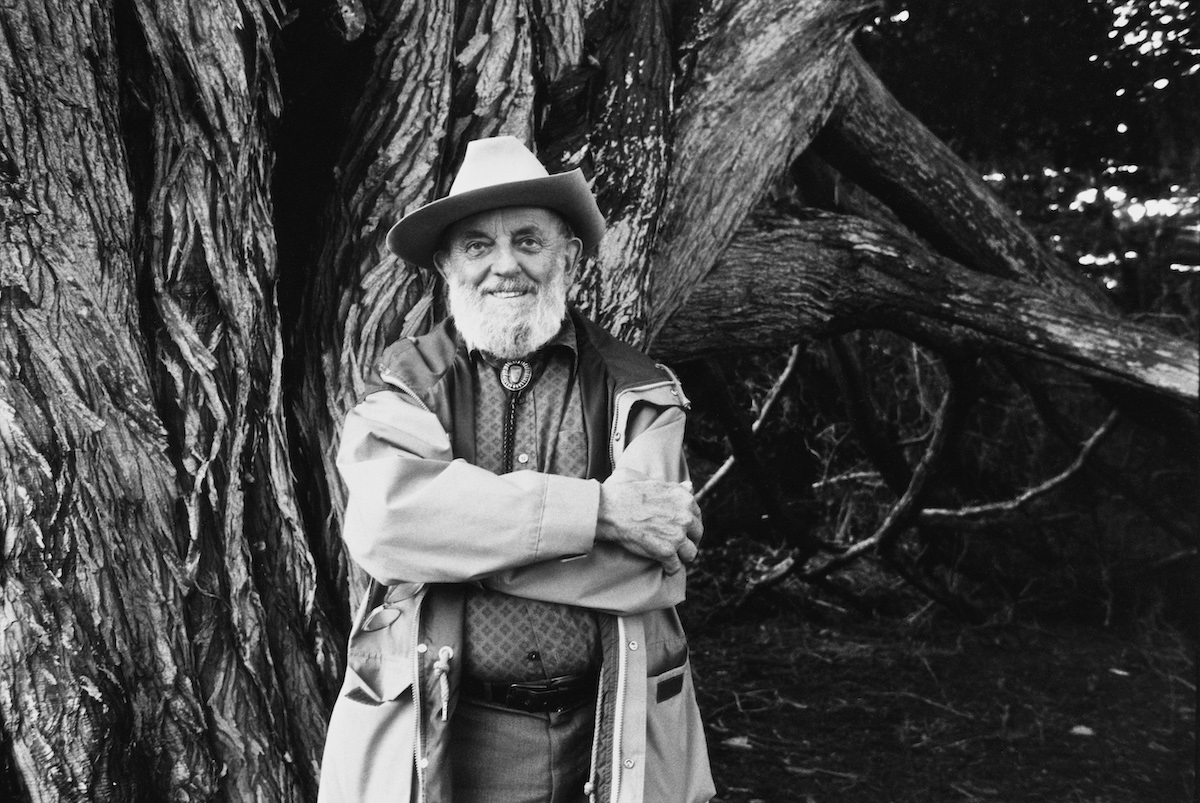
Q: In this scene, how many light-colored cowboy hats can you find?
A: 1